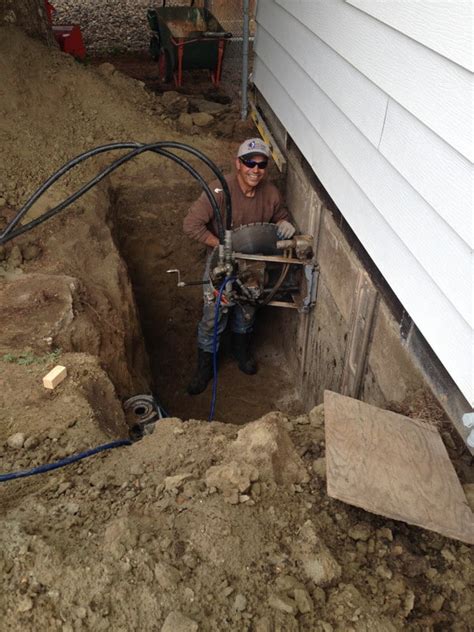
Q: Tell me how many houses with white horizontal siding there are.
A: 1